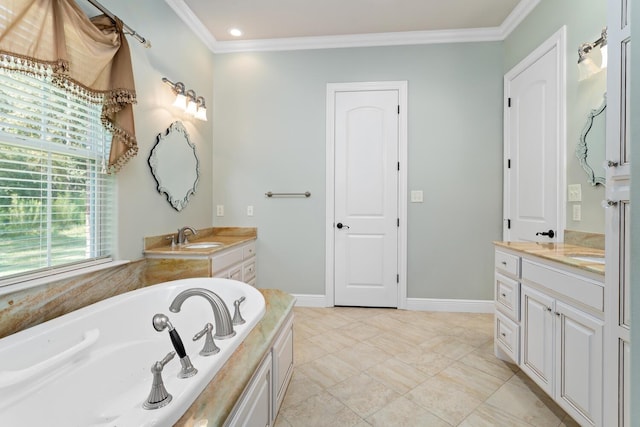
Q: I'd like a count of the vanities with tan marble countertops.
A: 2